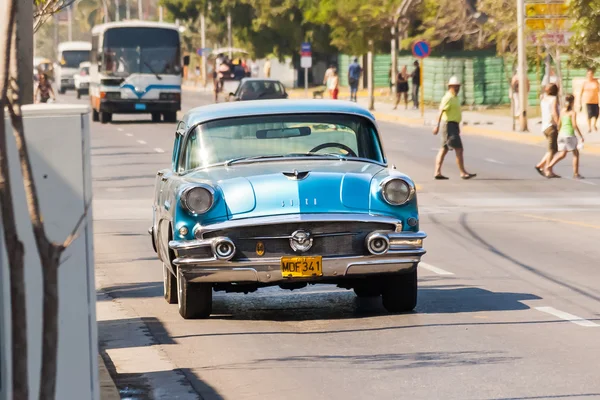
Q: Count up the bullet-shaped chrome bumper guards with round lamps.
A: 2